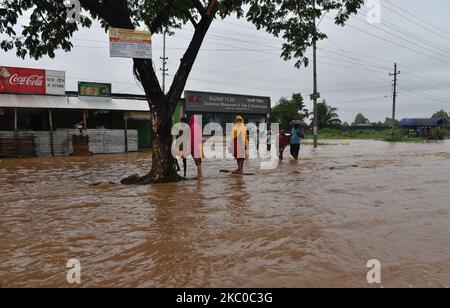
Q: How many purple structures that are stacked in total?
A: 0